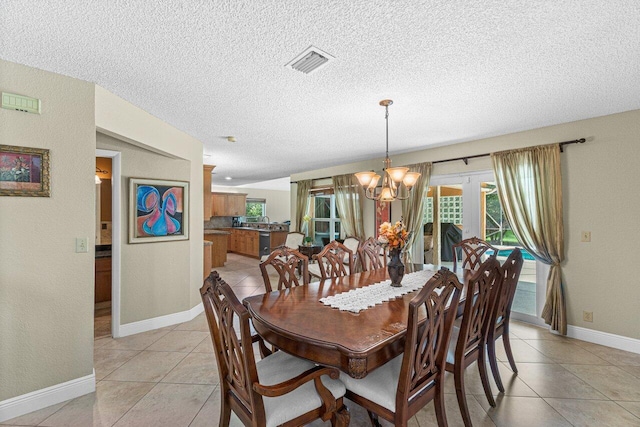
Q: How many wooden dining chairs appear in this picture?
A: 8